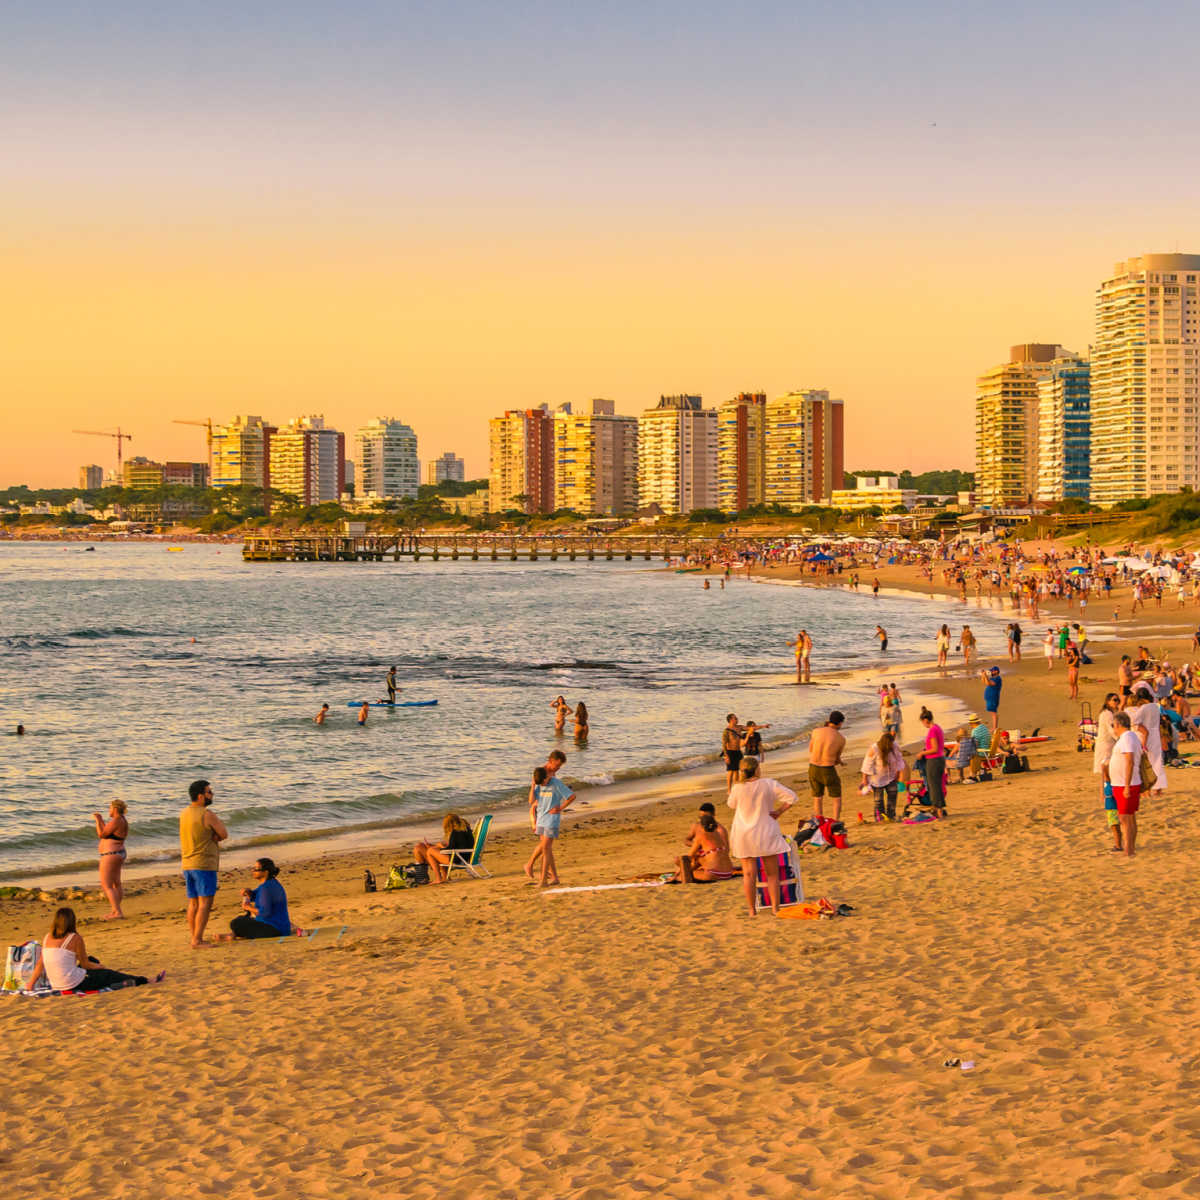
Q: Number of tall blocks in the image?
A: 11